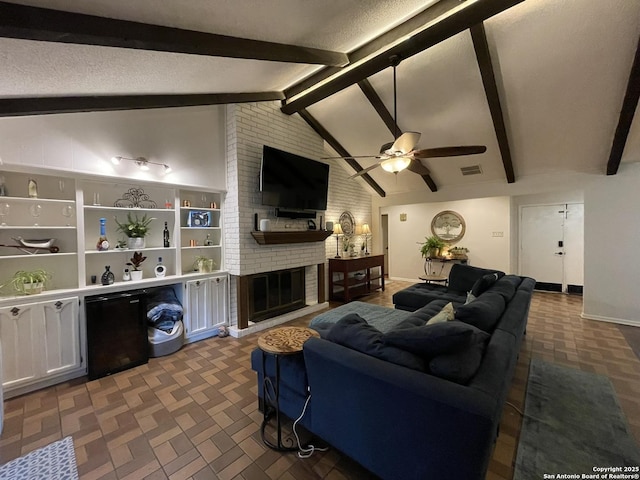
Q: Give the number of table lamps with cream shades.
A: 2